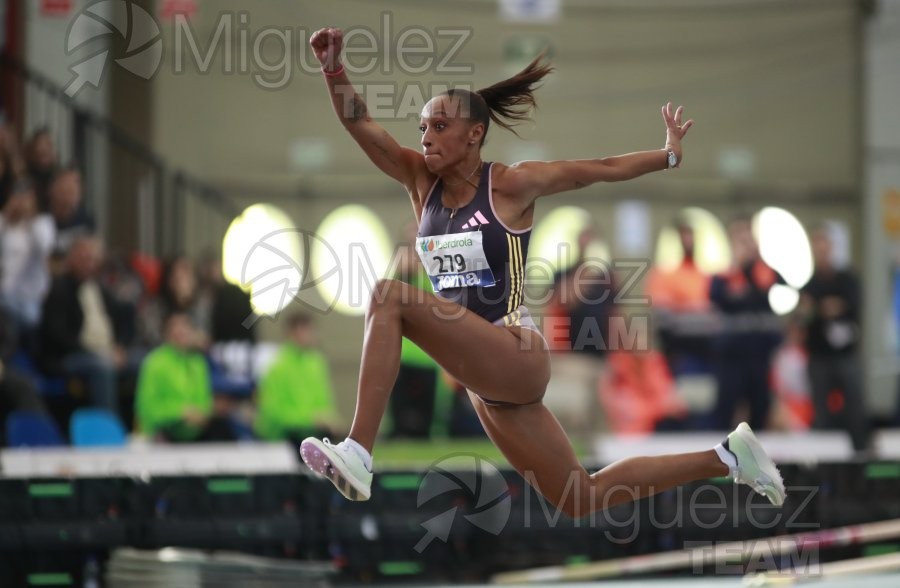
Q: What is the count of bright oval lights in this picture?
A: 5